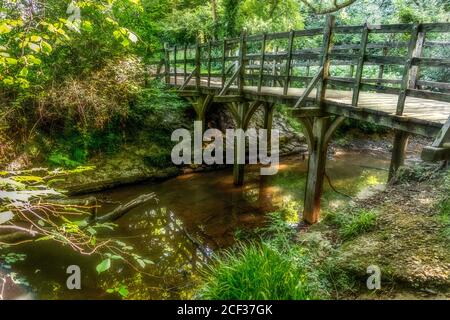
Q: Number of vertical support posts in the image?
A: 5